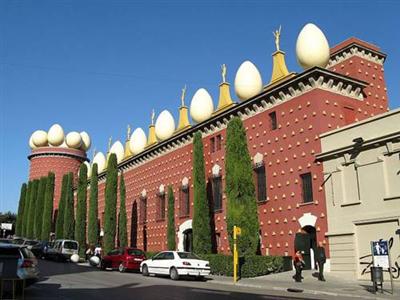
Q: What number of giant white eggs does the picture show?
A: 13